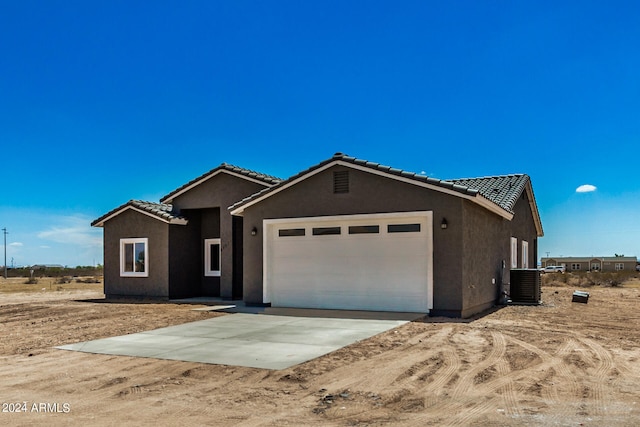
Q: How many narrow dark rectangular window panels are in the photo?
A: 4